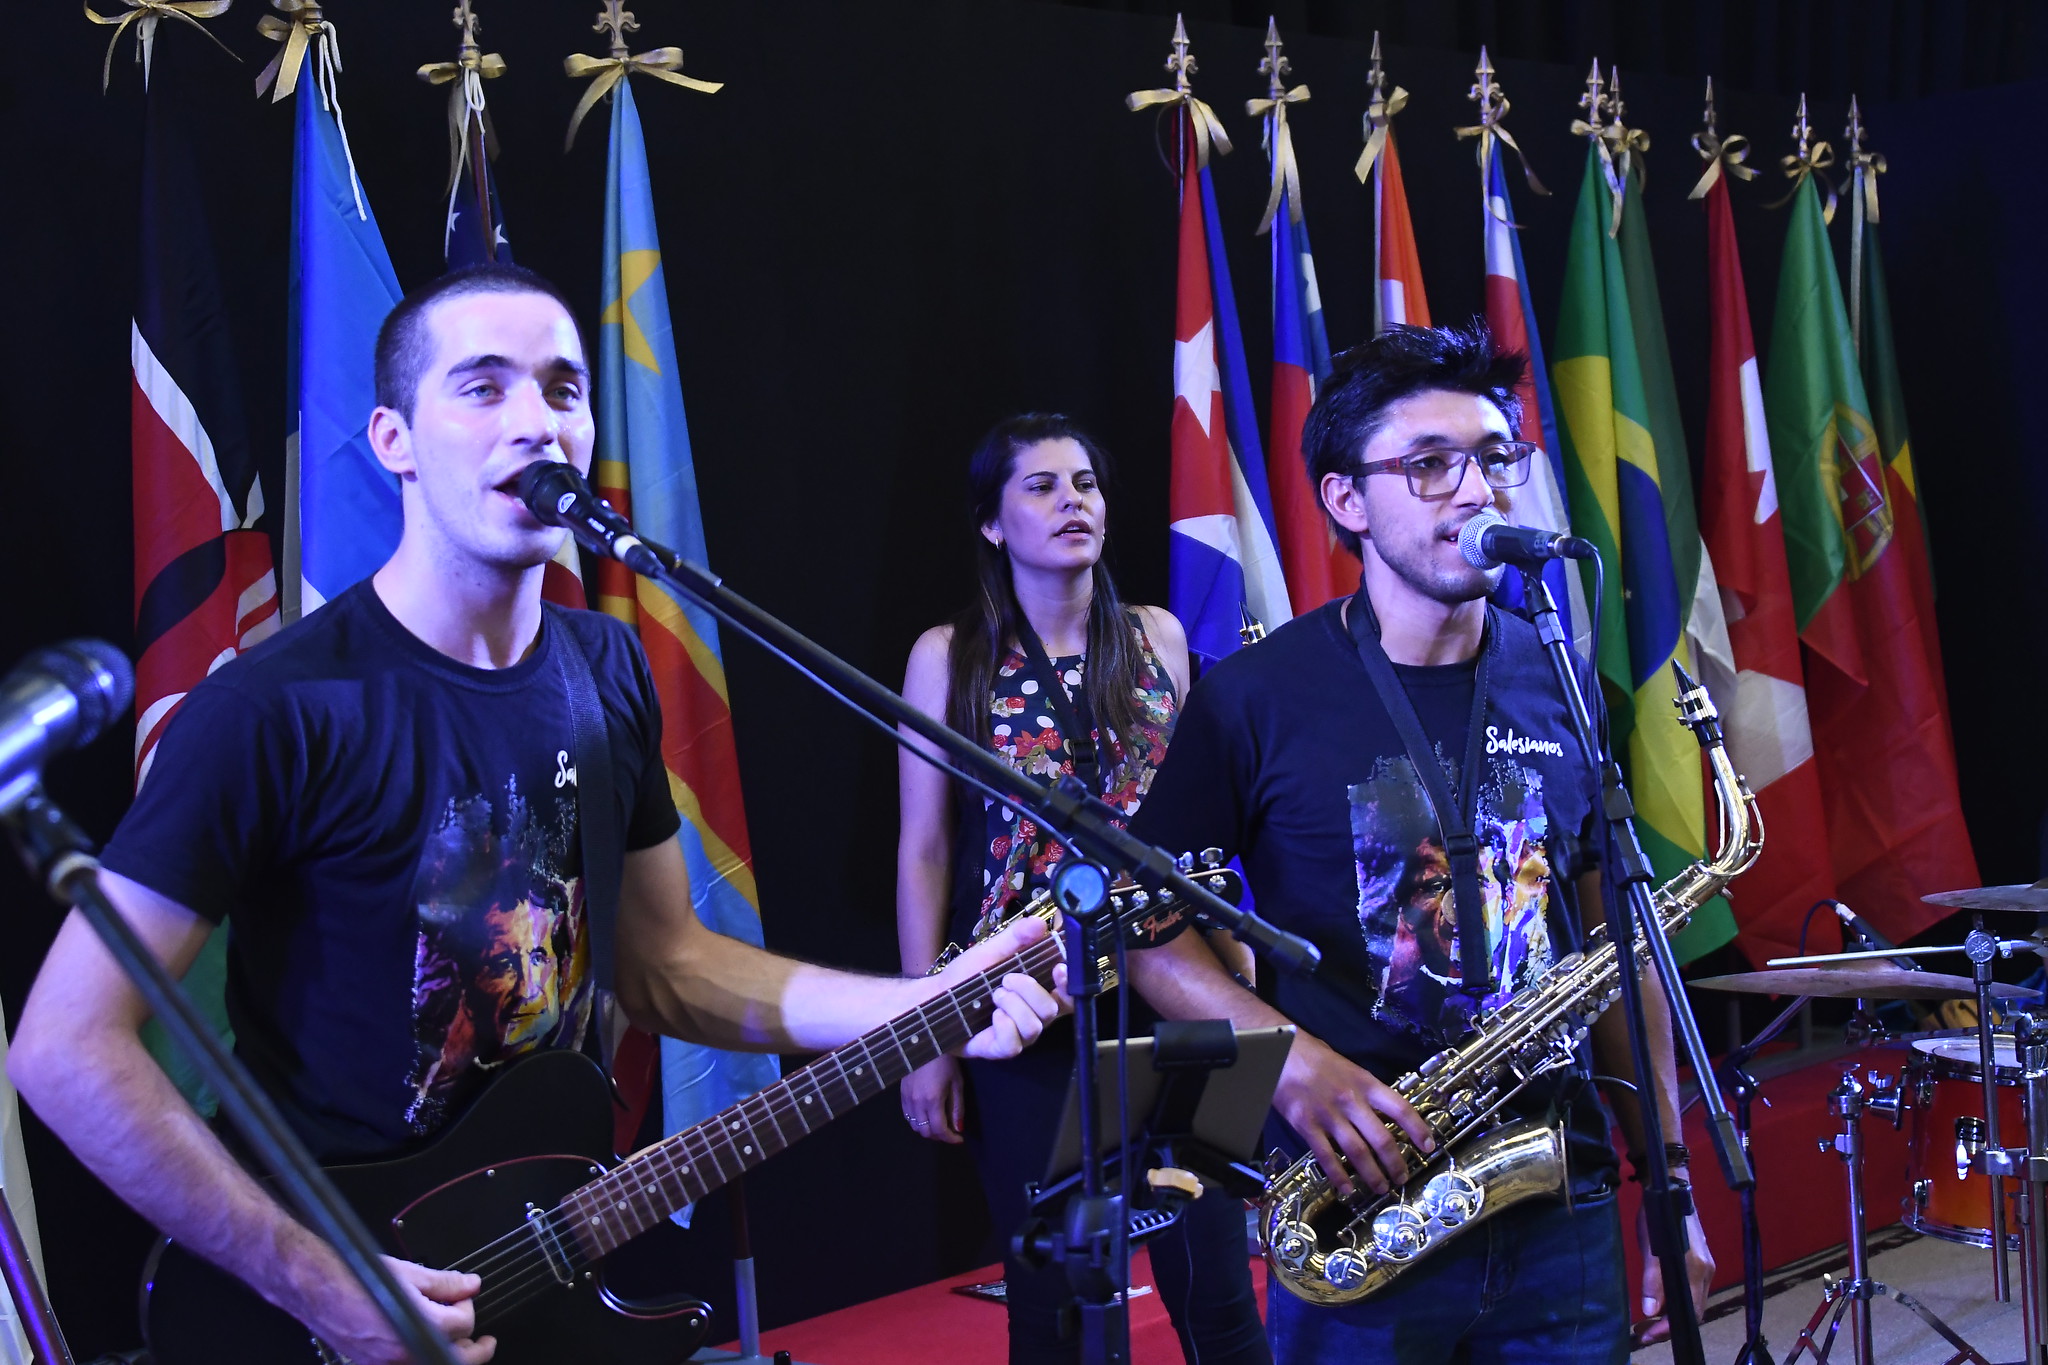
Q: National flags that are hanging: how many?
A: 13